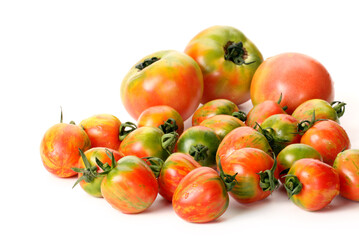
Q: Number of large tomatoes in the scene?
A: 3